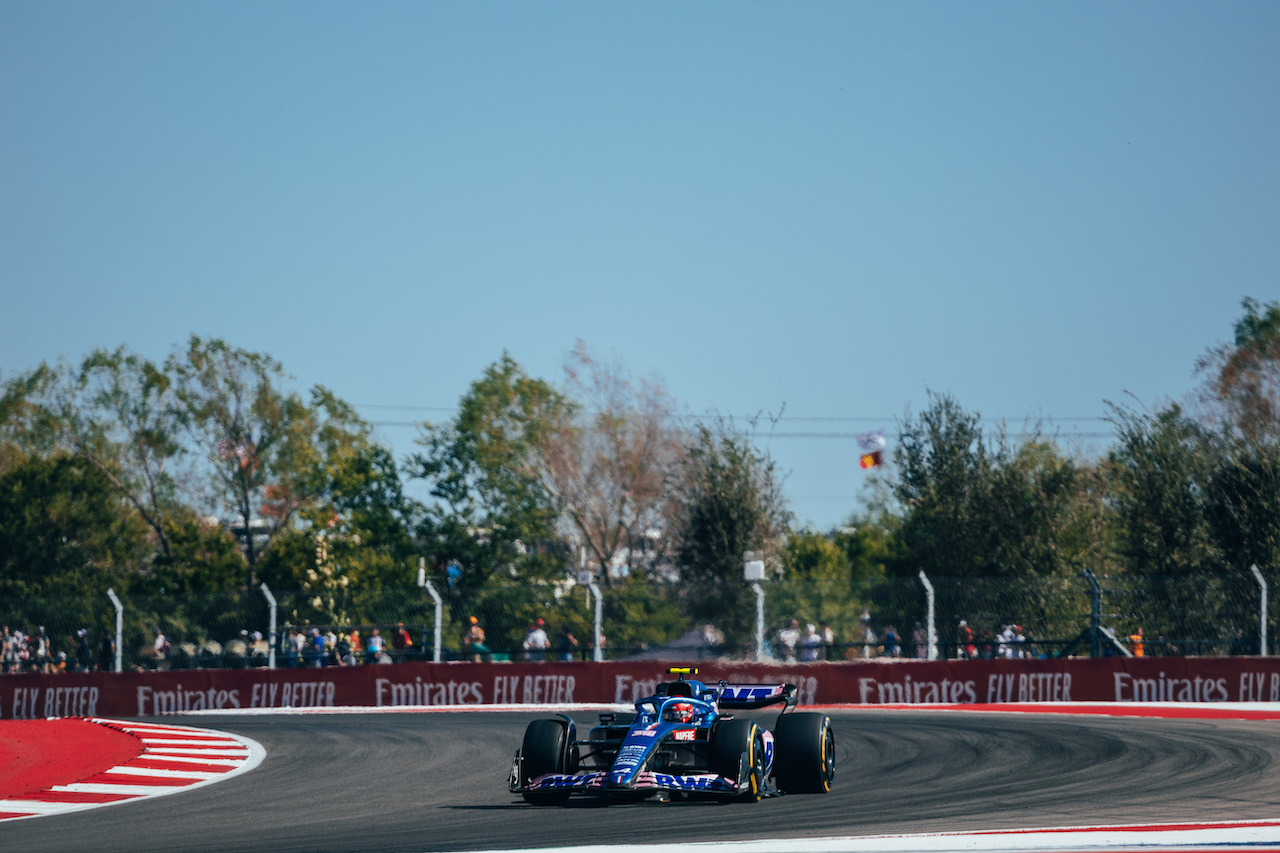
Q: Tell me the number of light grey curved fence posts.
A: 7